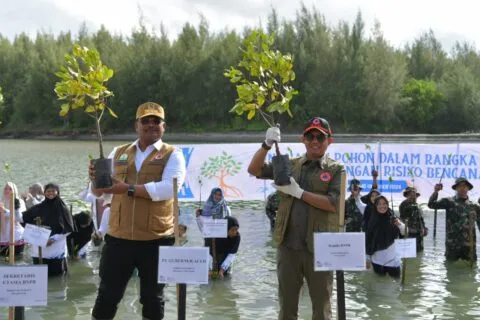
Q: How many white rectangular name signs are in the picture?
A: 6